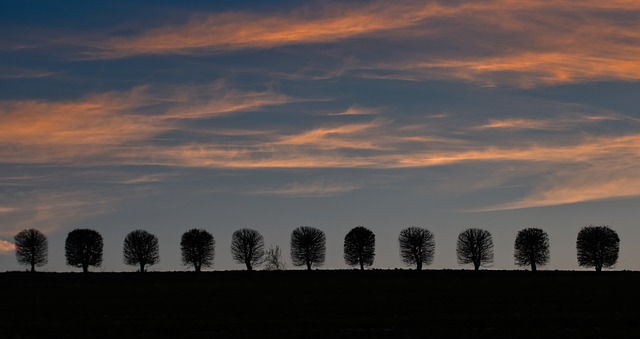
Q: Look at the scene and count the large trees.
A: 11